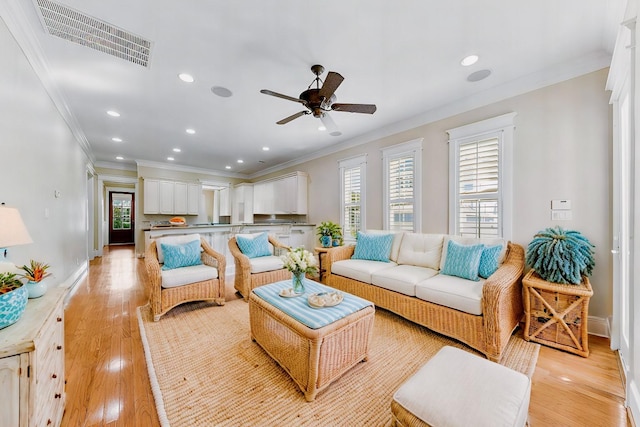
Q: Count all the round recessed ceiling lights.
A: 12